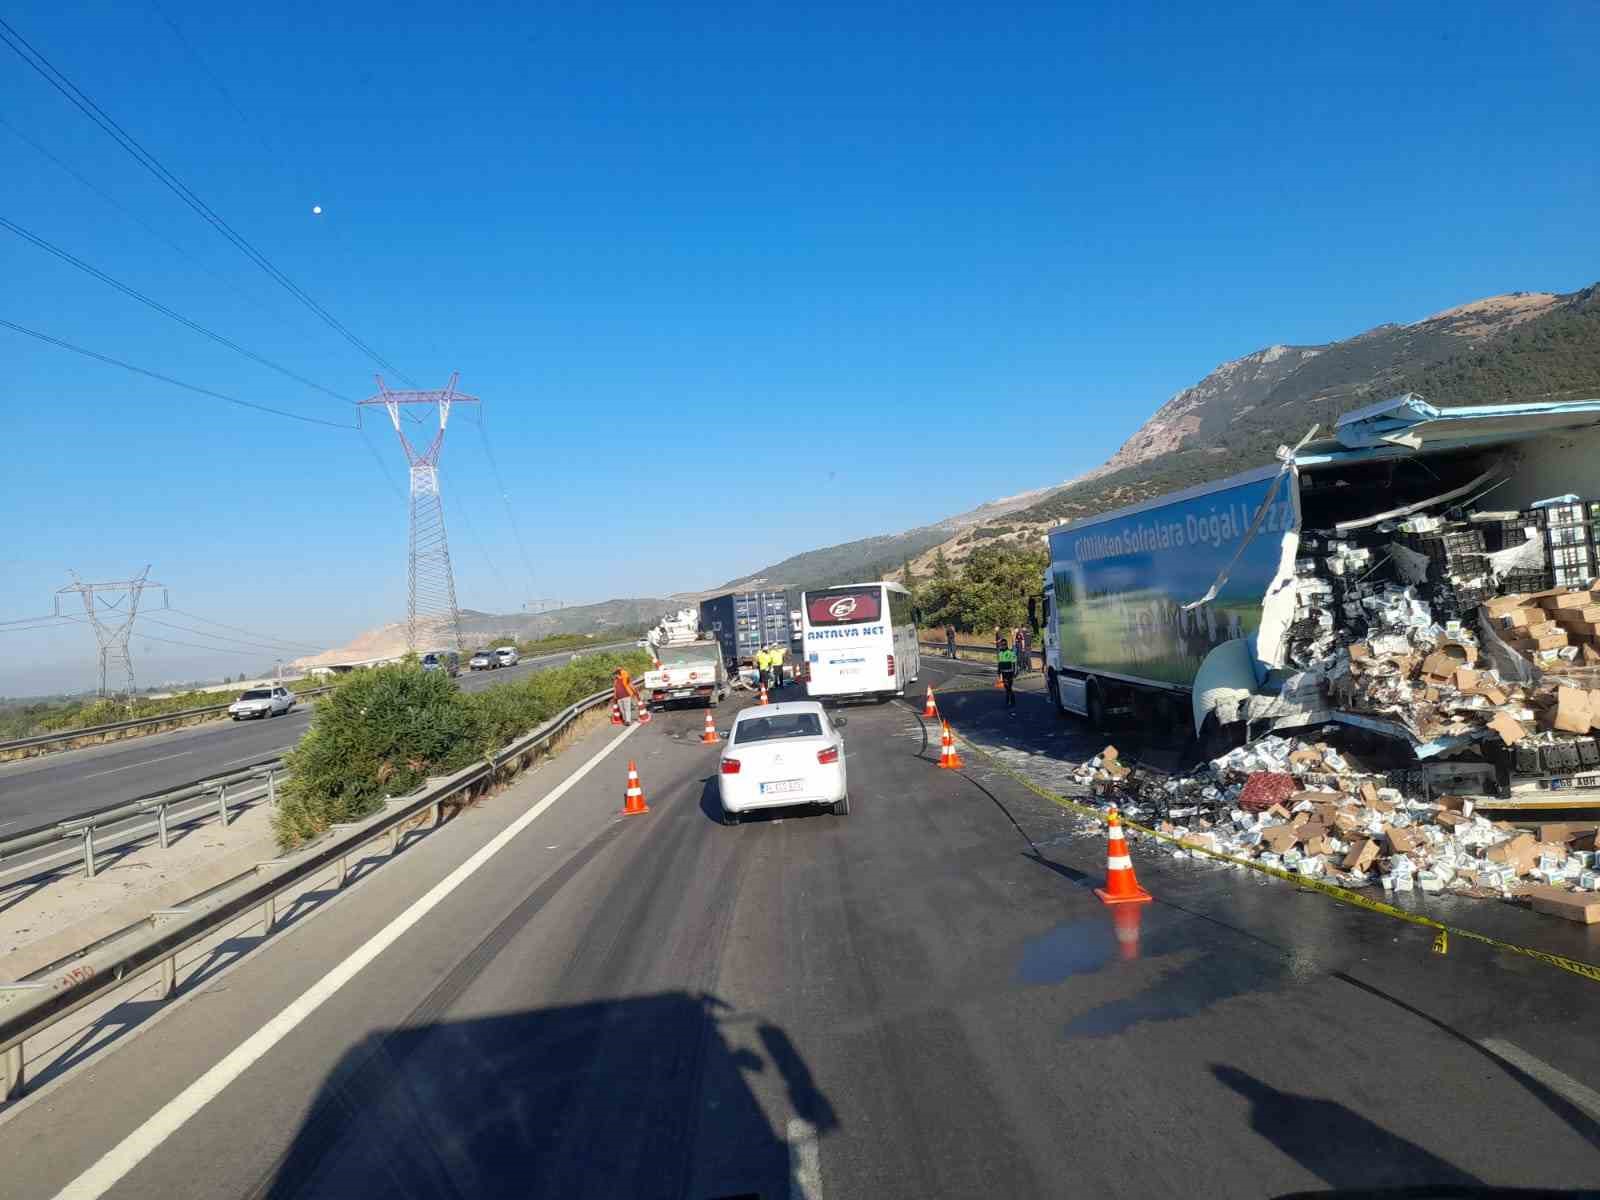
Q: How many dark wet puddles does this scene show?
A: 2